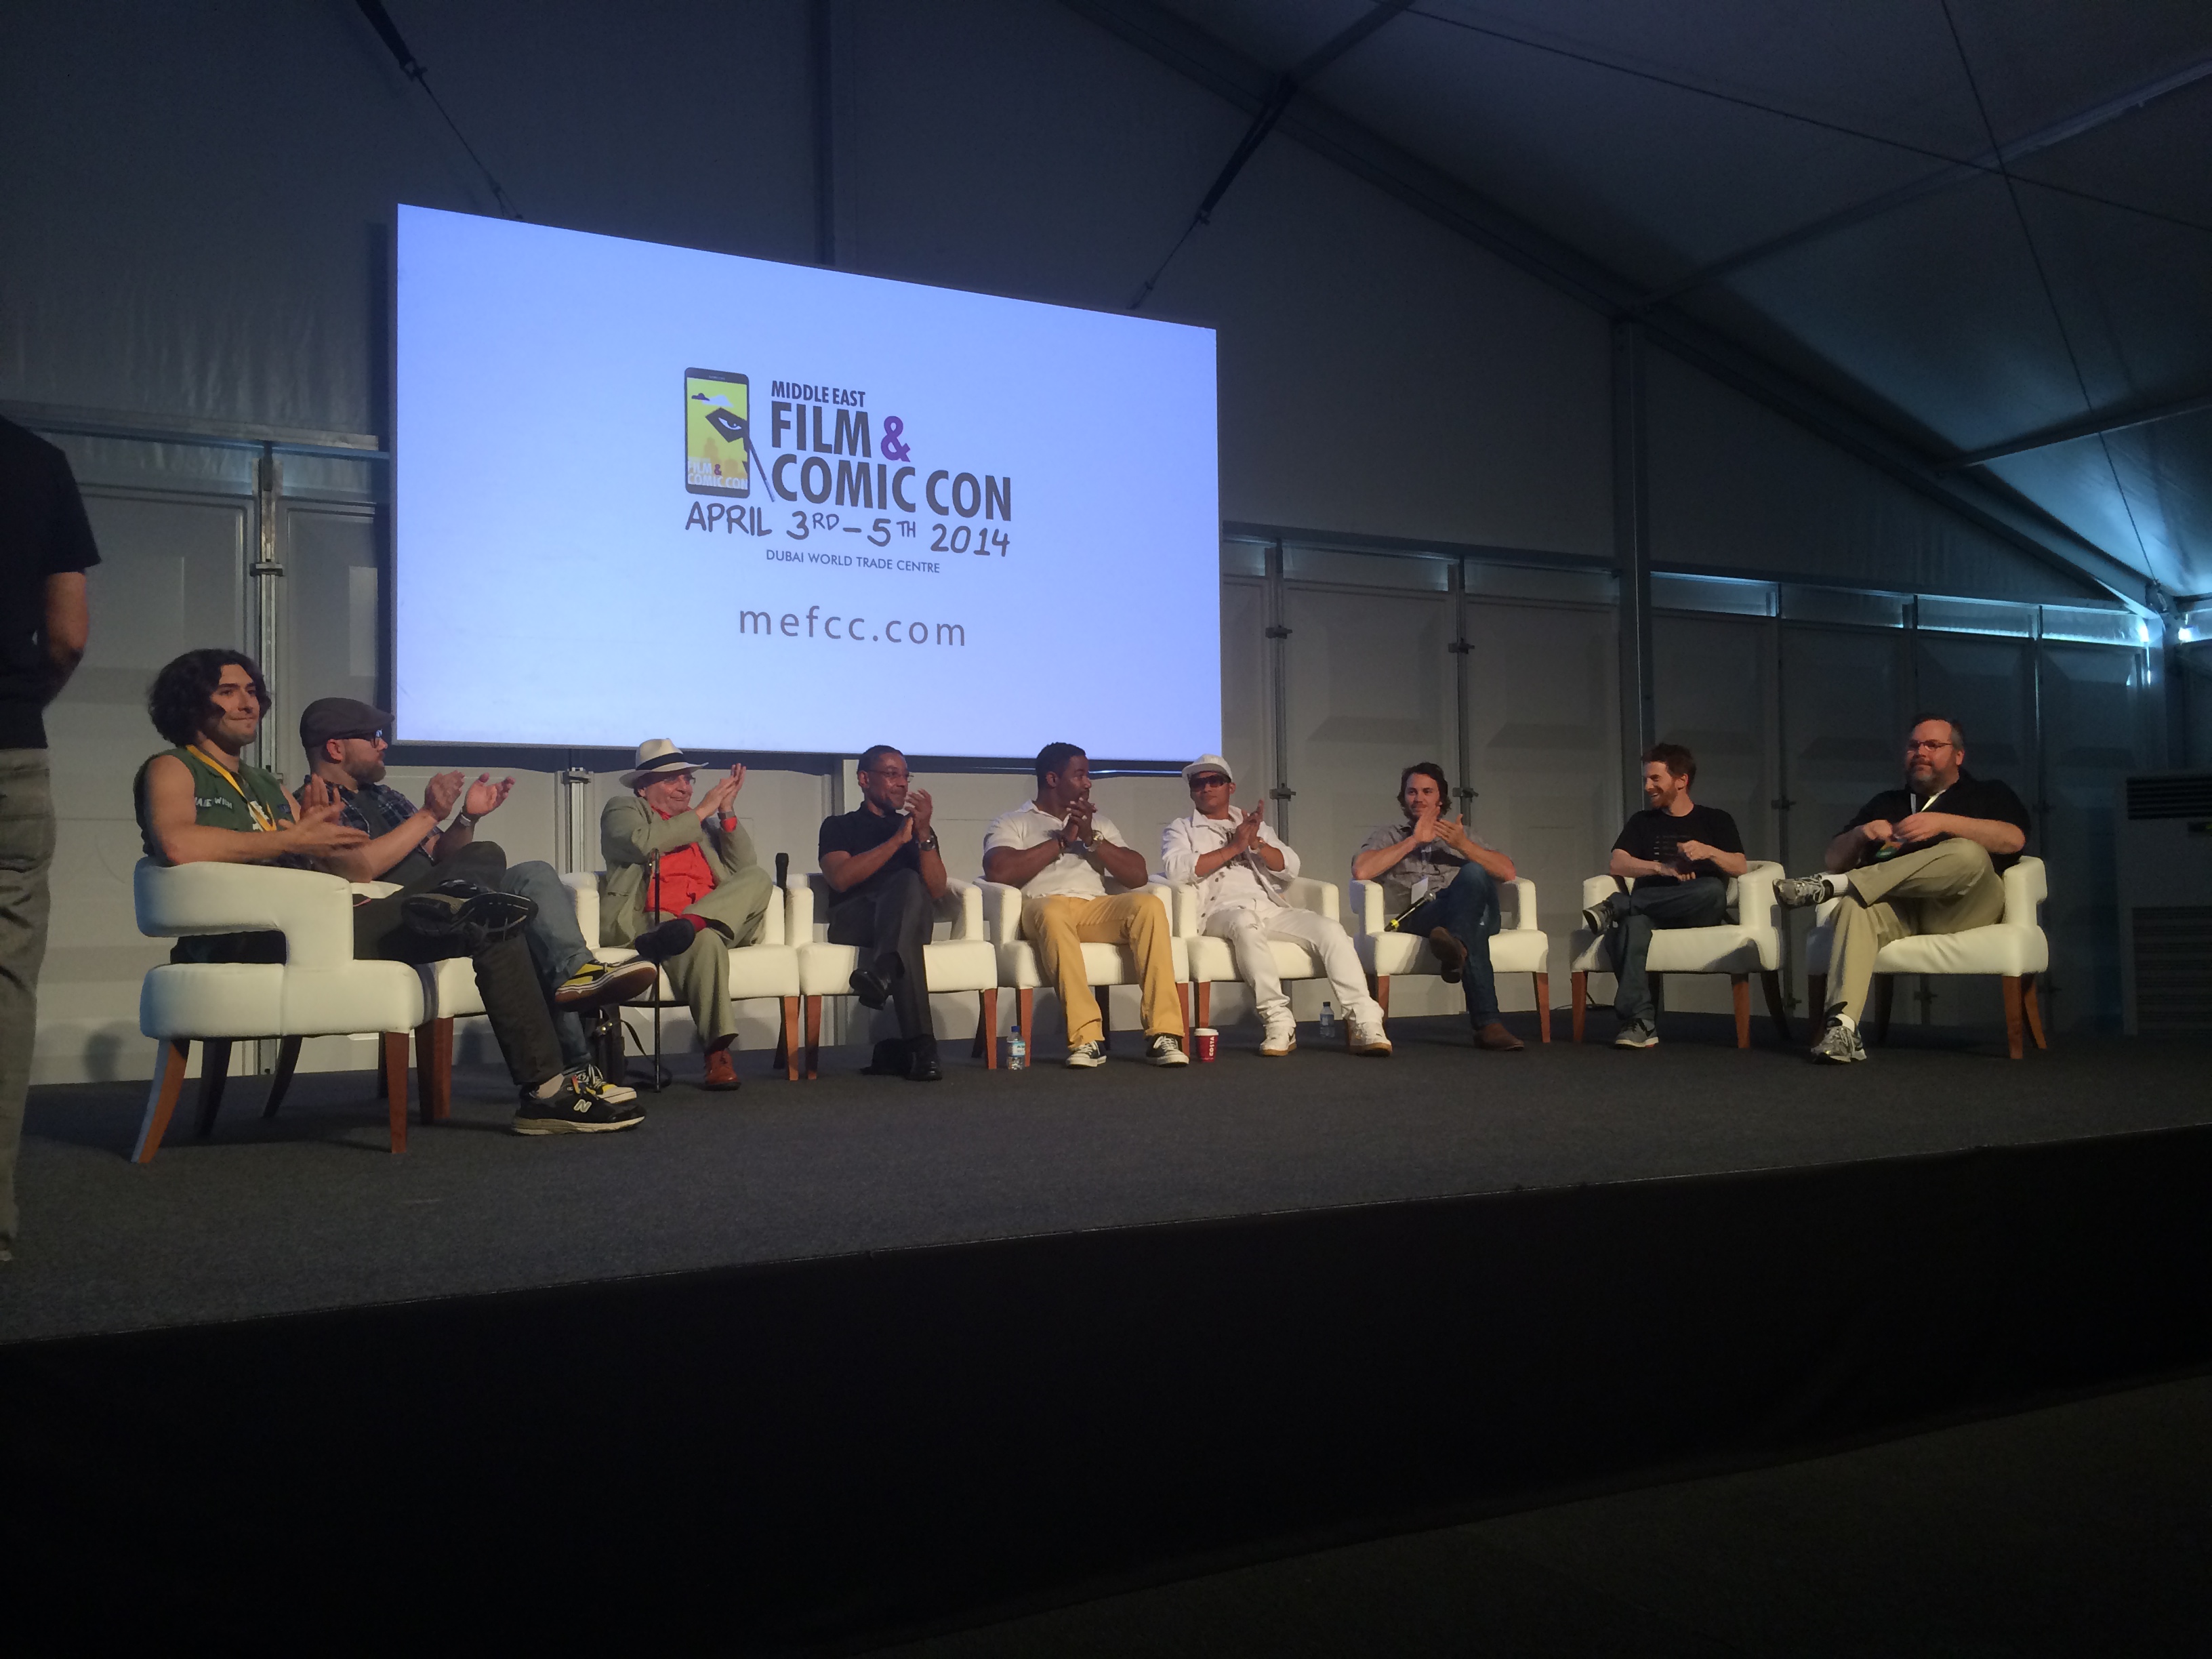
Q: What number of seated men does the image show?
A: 9